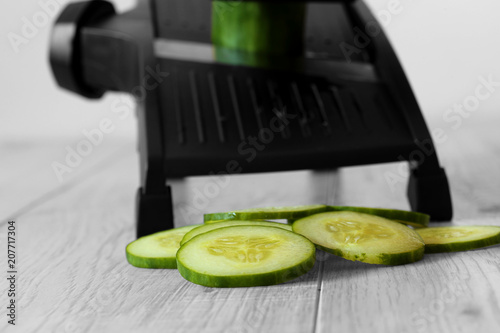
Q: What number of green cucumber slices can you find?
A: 7